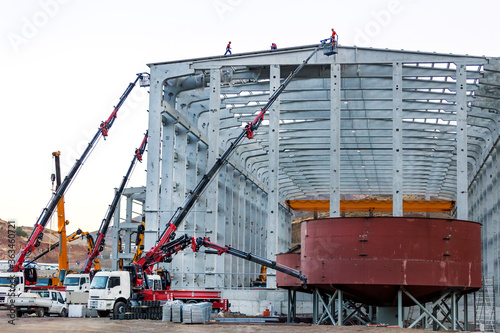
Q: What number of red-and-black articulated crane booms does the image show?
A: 4